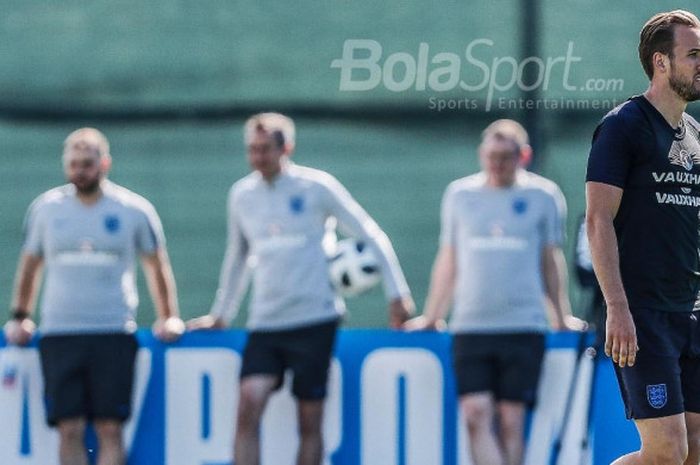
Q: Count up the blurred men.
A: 3